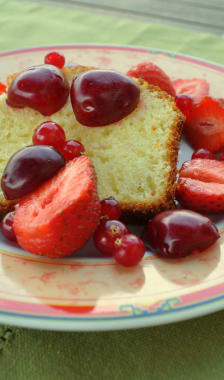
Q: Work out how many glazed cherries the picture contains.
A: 4